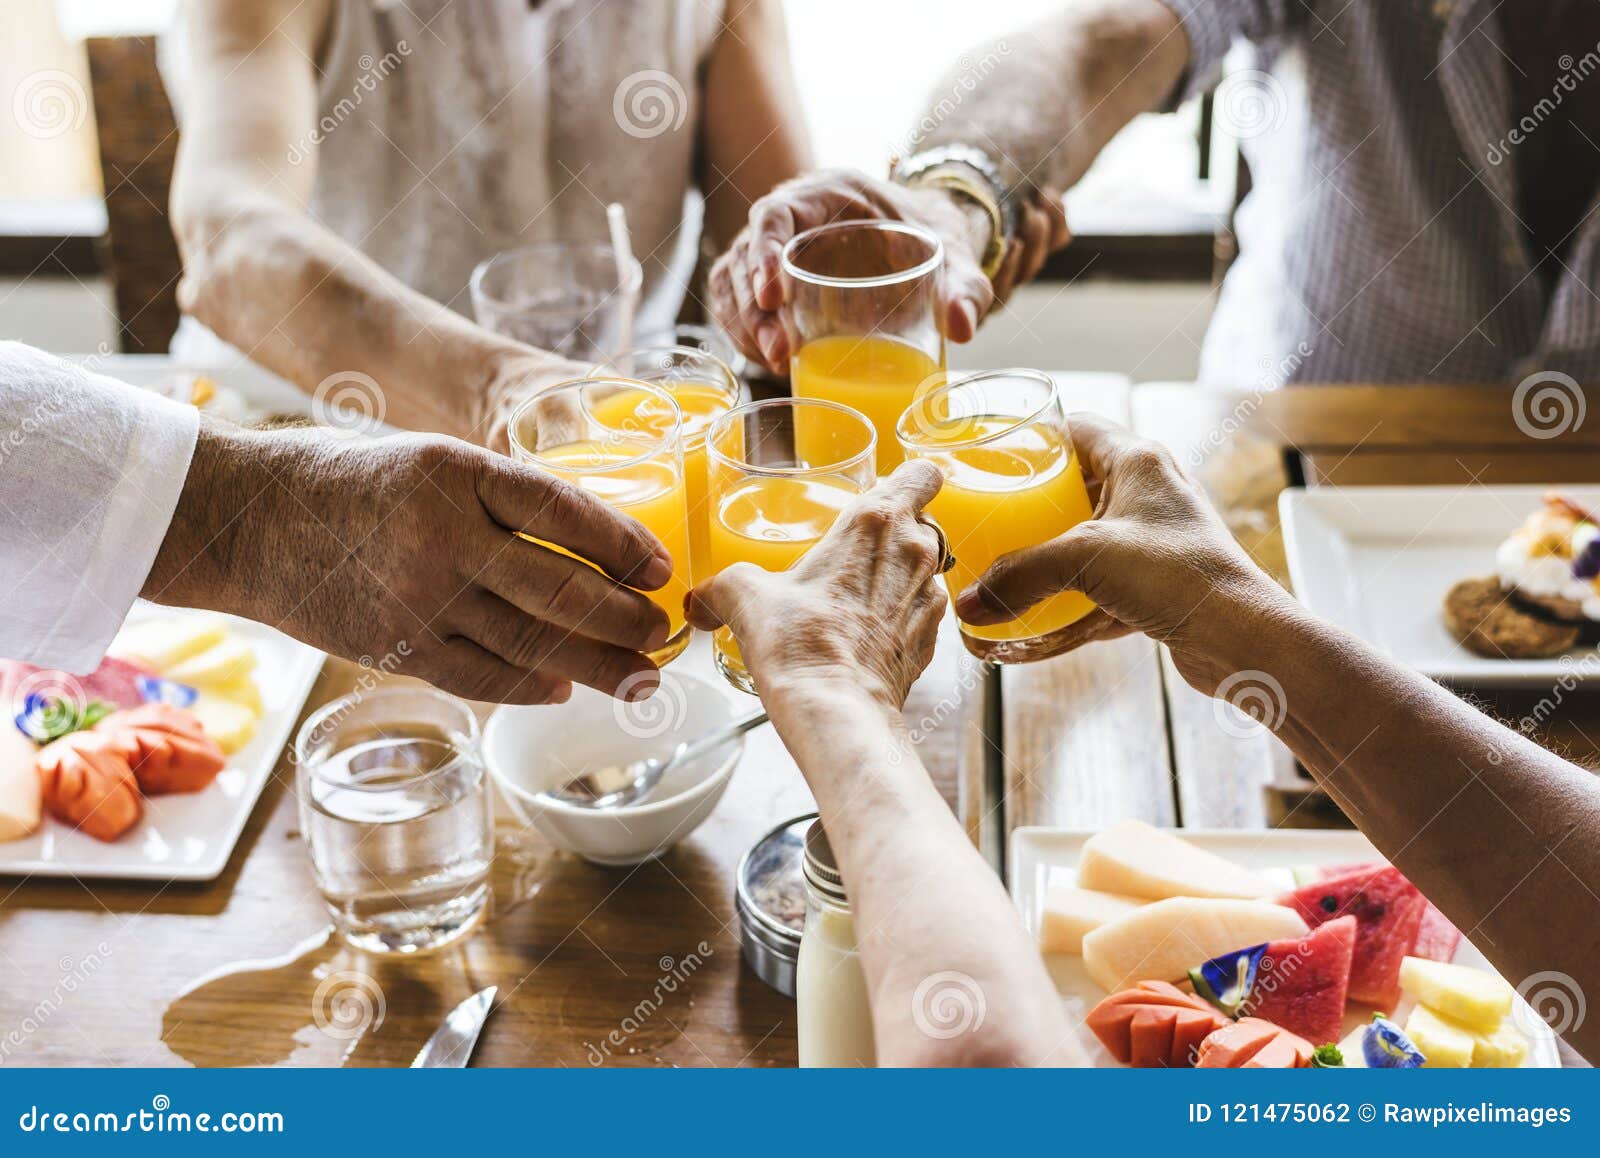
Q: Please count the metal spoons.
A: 1